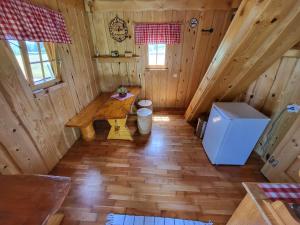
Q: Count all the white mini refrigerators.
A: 1